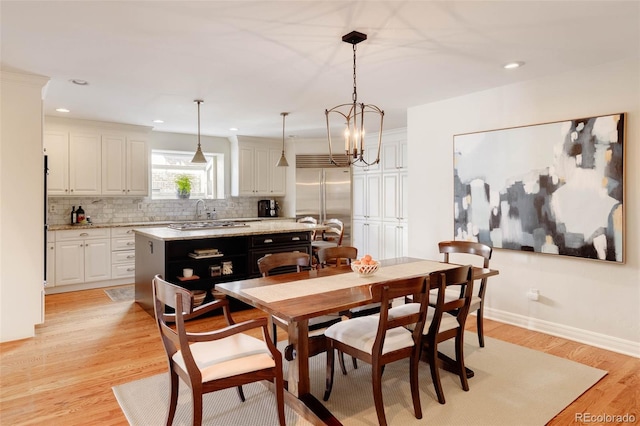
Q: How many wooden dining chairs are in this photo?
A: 6